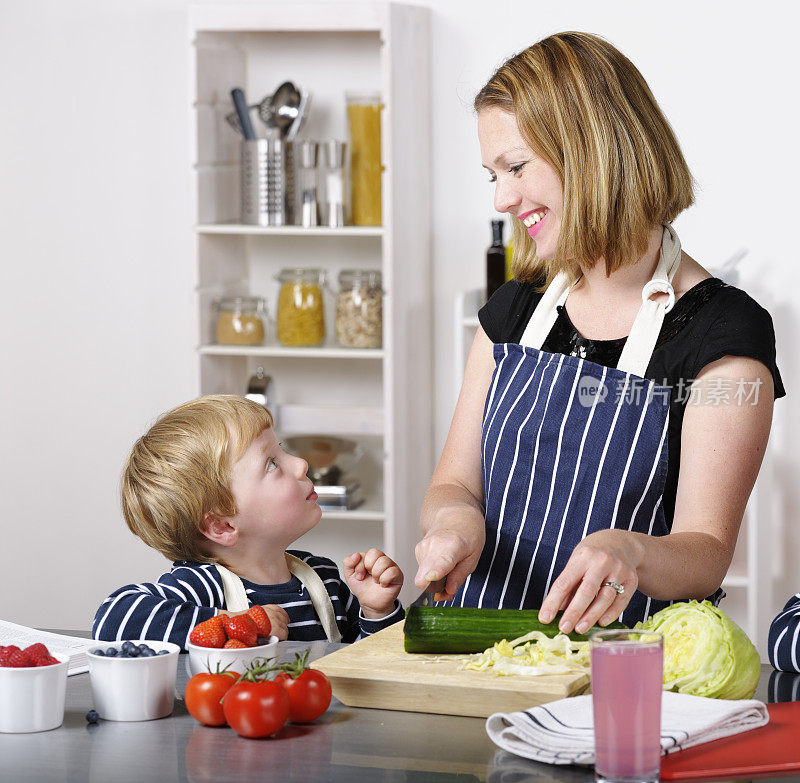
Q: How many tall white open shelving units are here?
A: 1